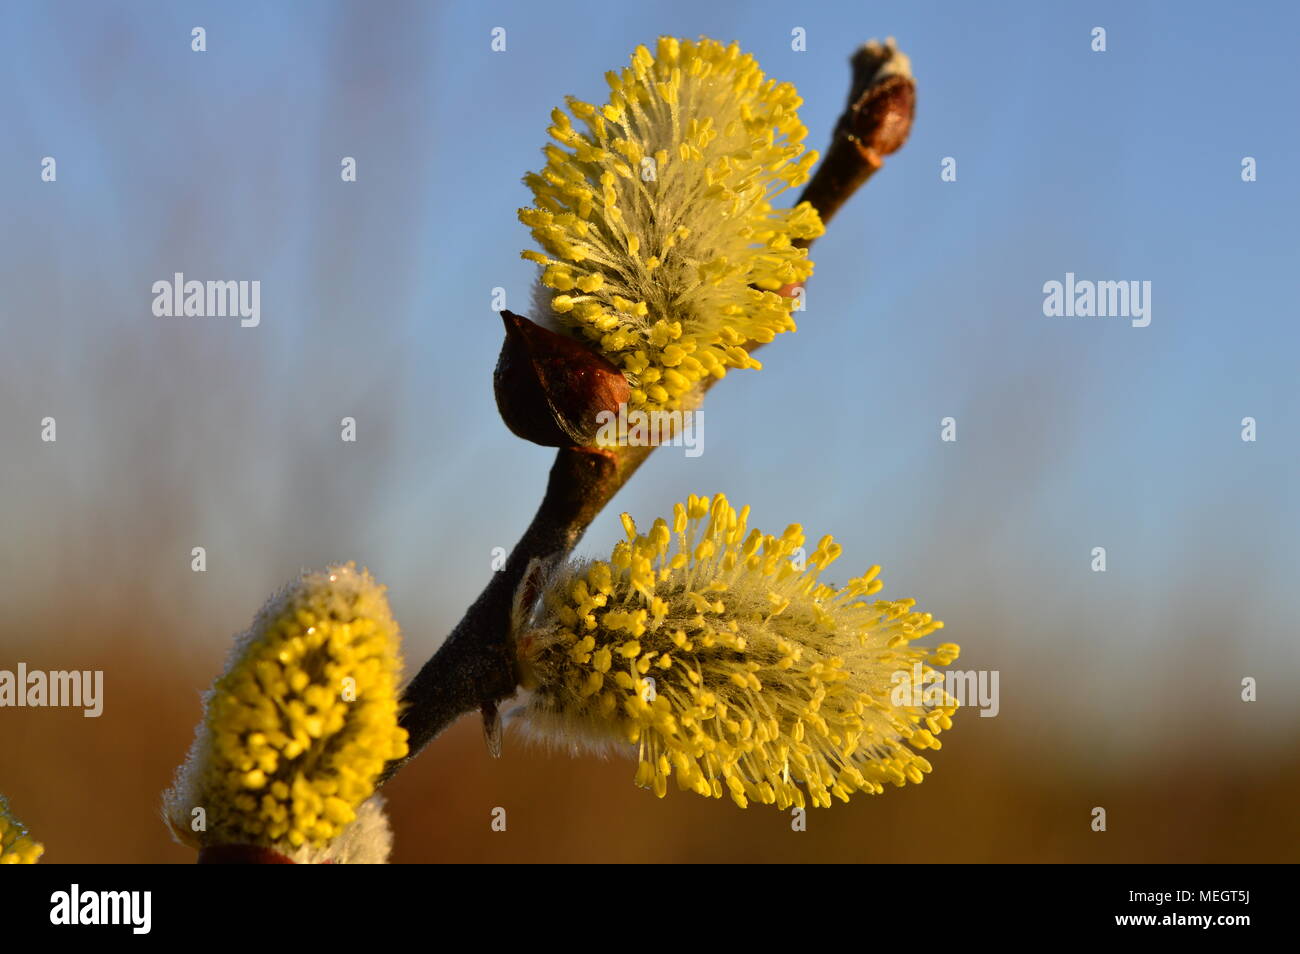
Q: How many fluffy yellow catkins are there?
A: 3